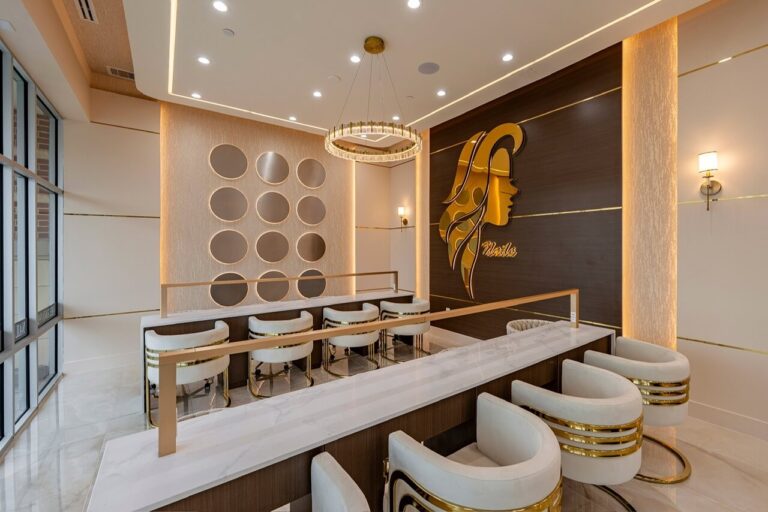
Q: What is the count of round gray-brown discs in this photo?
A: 12